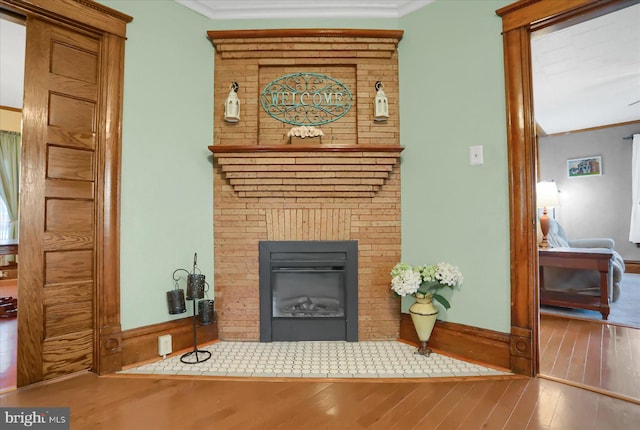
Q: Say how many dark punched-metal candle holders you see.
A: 3